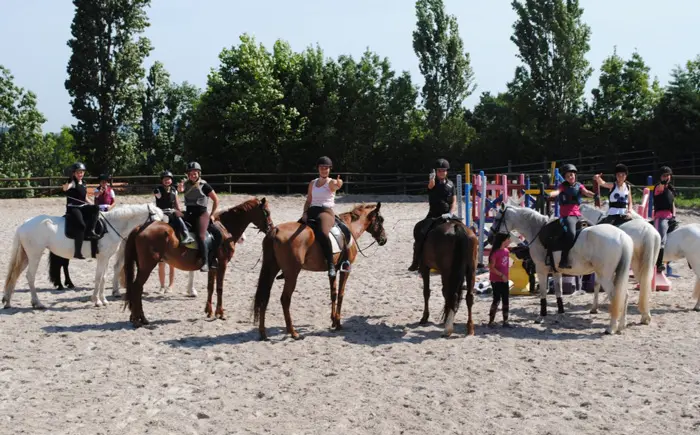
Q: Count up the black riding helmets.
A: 9